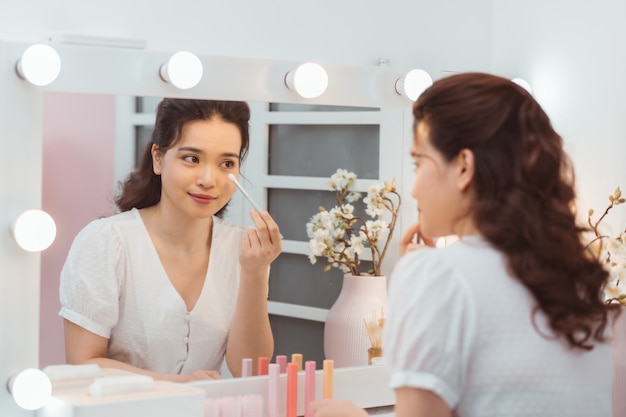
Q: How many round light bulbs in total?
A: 7